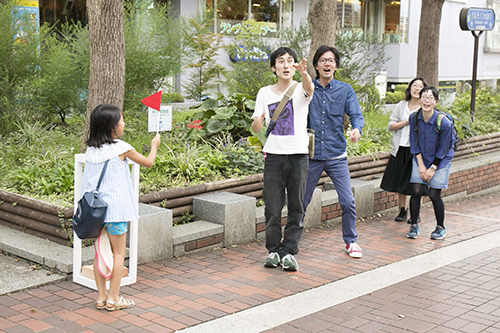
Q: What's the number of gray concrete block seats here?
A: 4